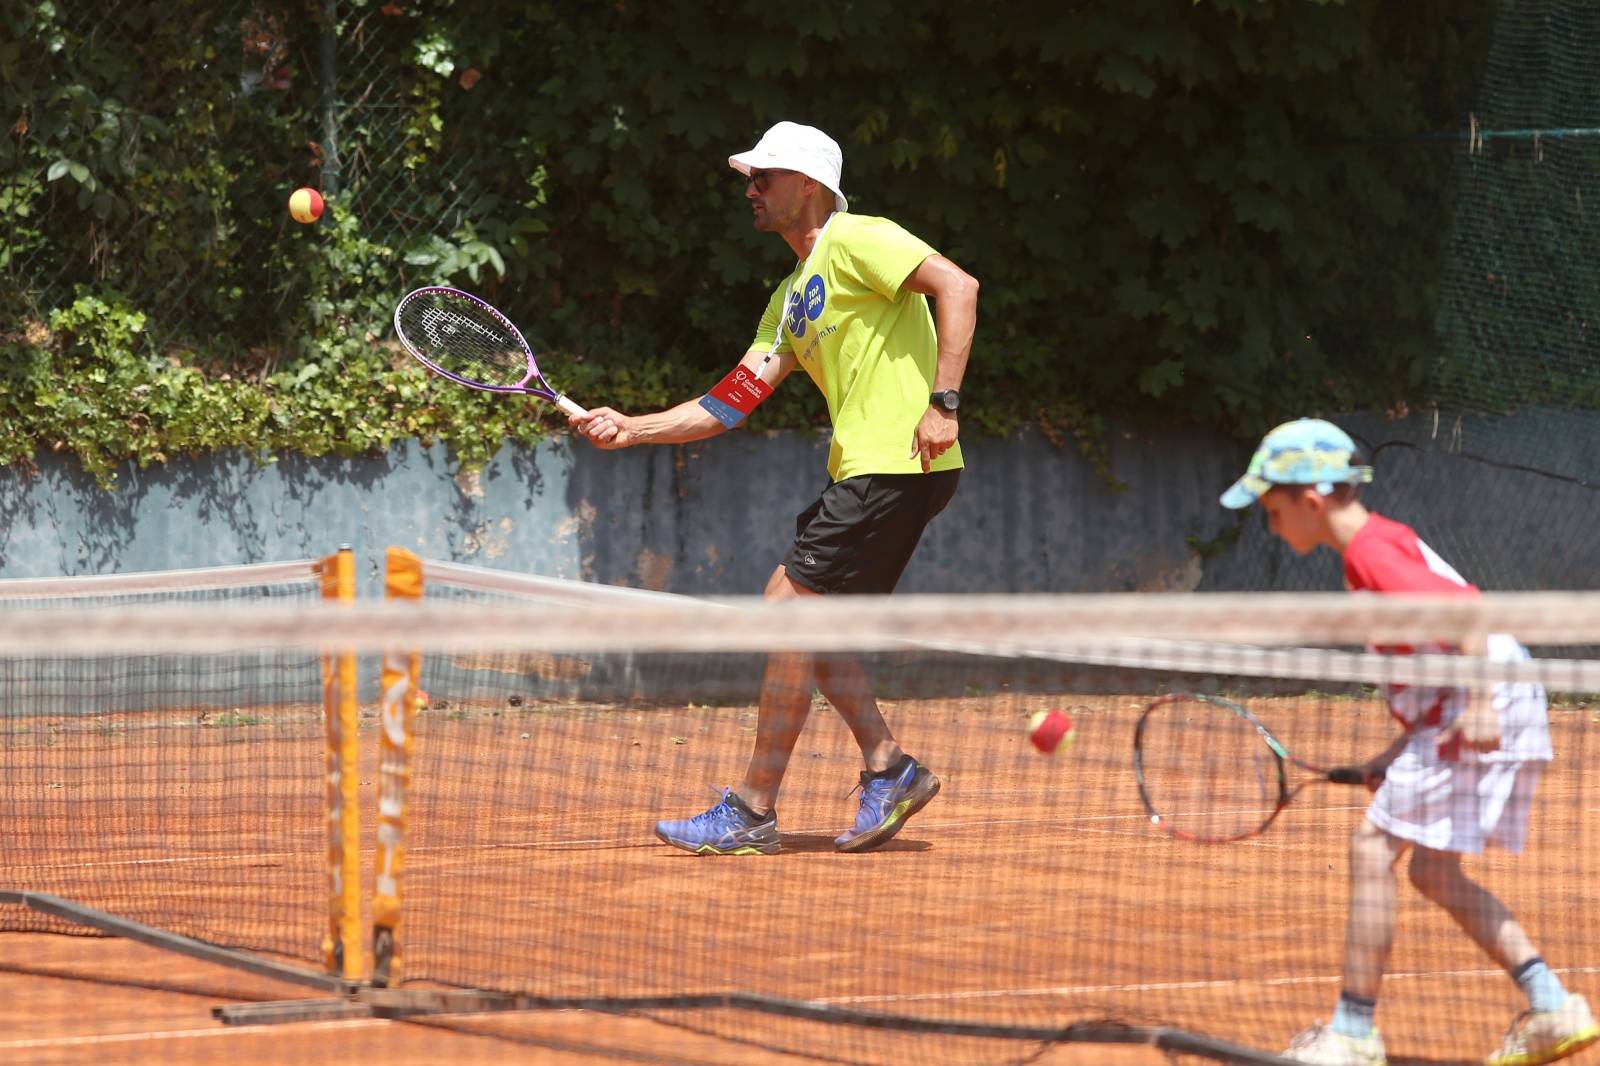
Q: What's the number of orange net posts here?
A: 2